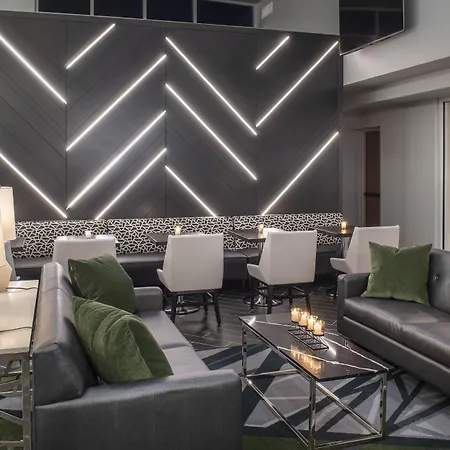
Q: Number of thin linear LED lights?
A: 12